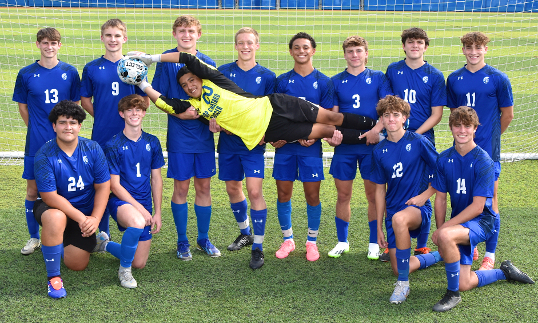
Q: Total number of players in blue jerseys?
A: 12